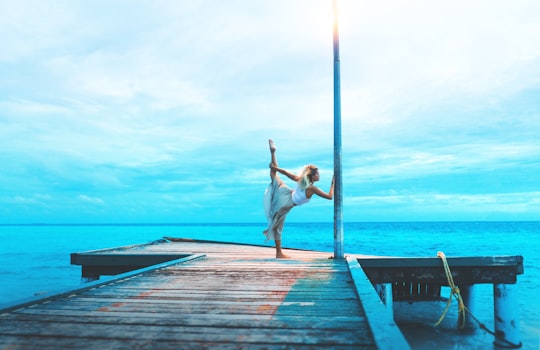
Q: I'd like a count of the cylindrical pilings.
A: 3